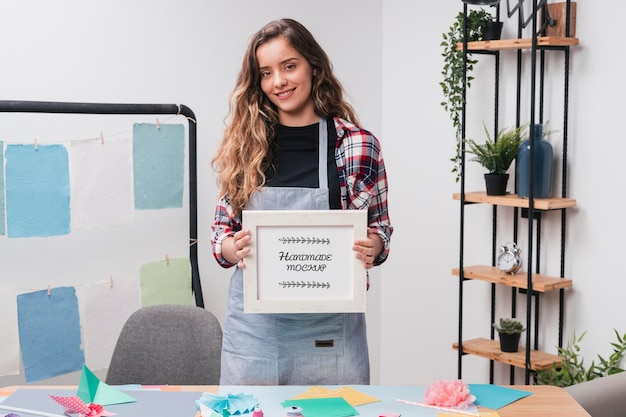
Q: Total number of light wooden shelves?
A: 4